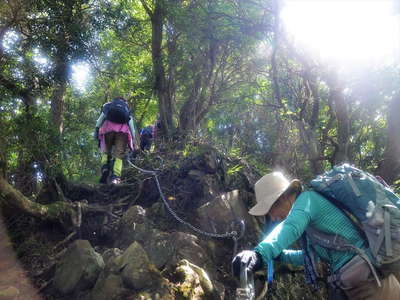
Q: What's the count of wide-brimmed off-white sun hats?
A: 1